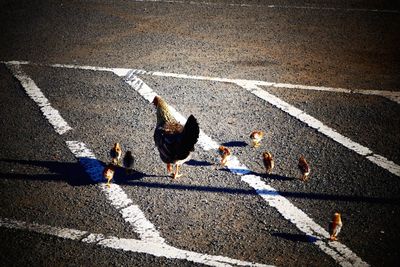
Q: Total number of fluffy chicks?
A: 8